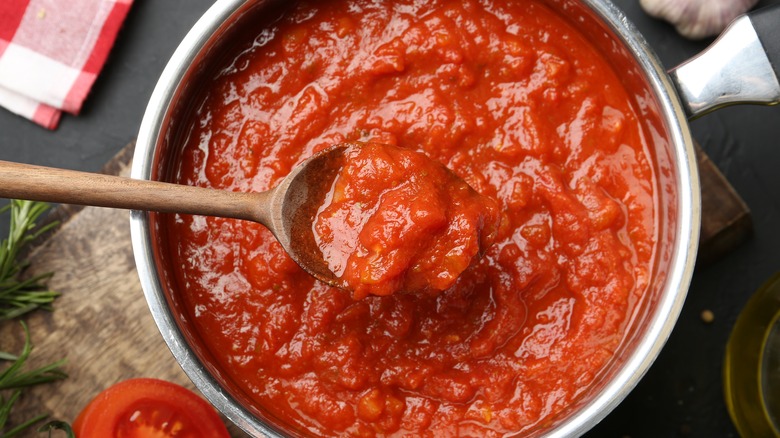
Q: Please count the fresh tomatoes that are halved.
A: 1